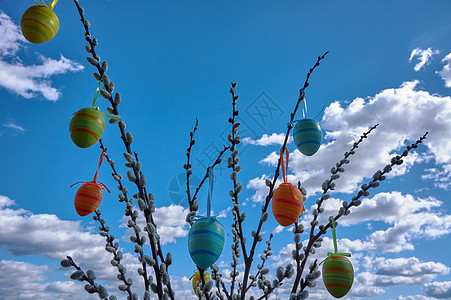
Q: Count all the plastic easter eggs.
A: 8